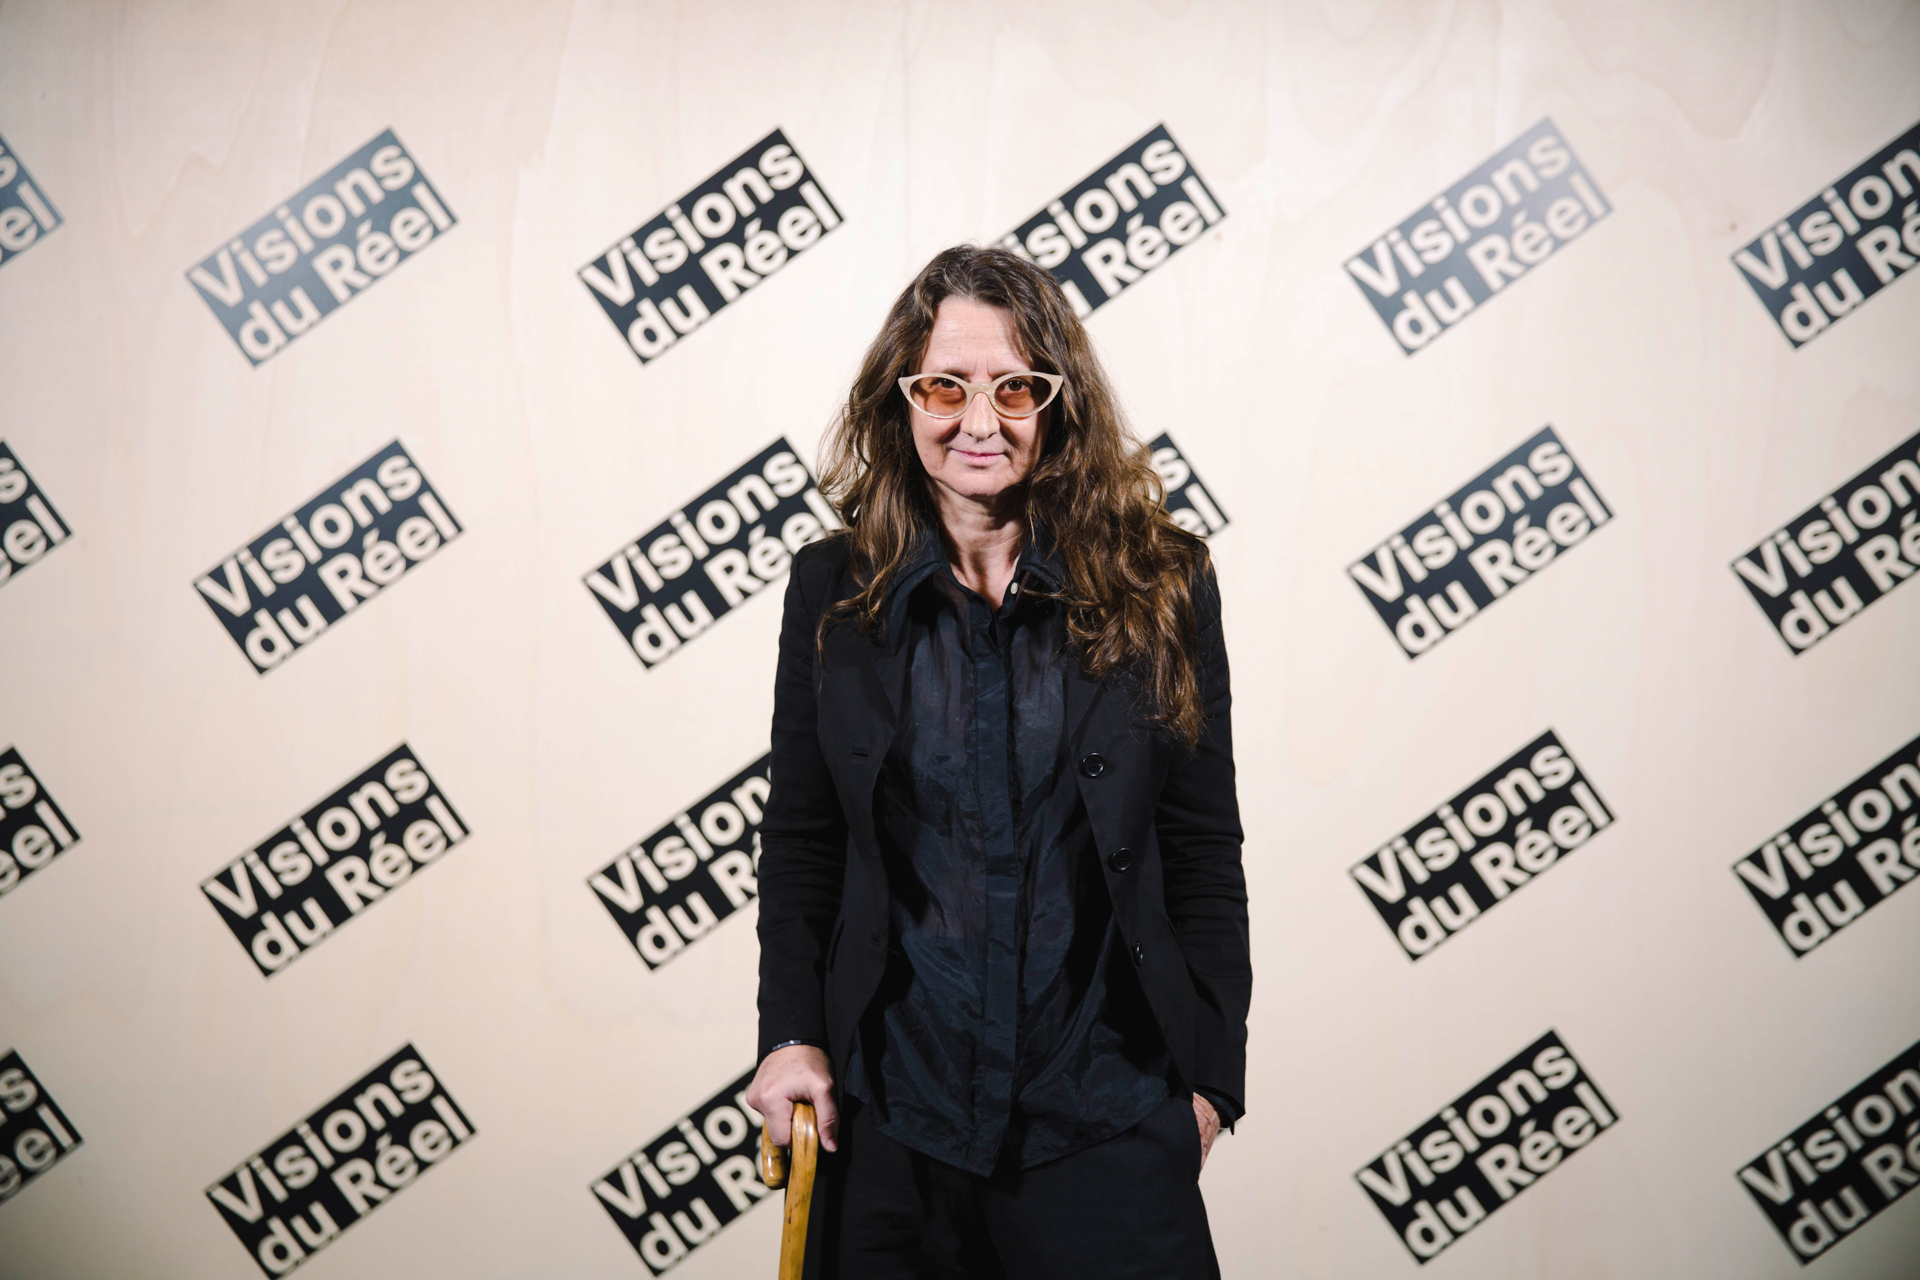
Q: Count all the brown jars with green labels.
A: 0